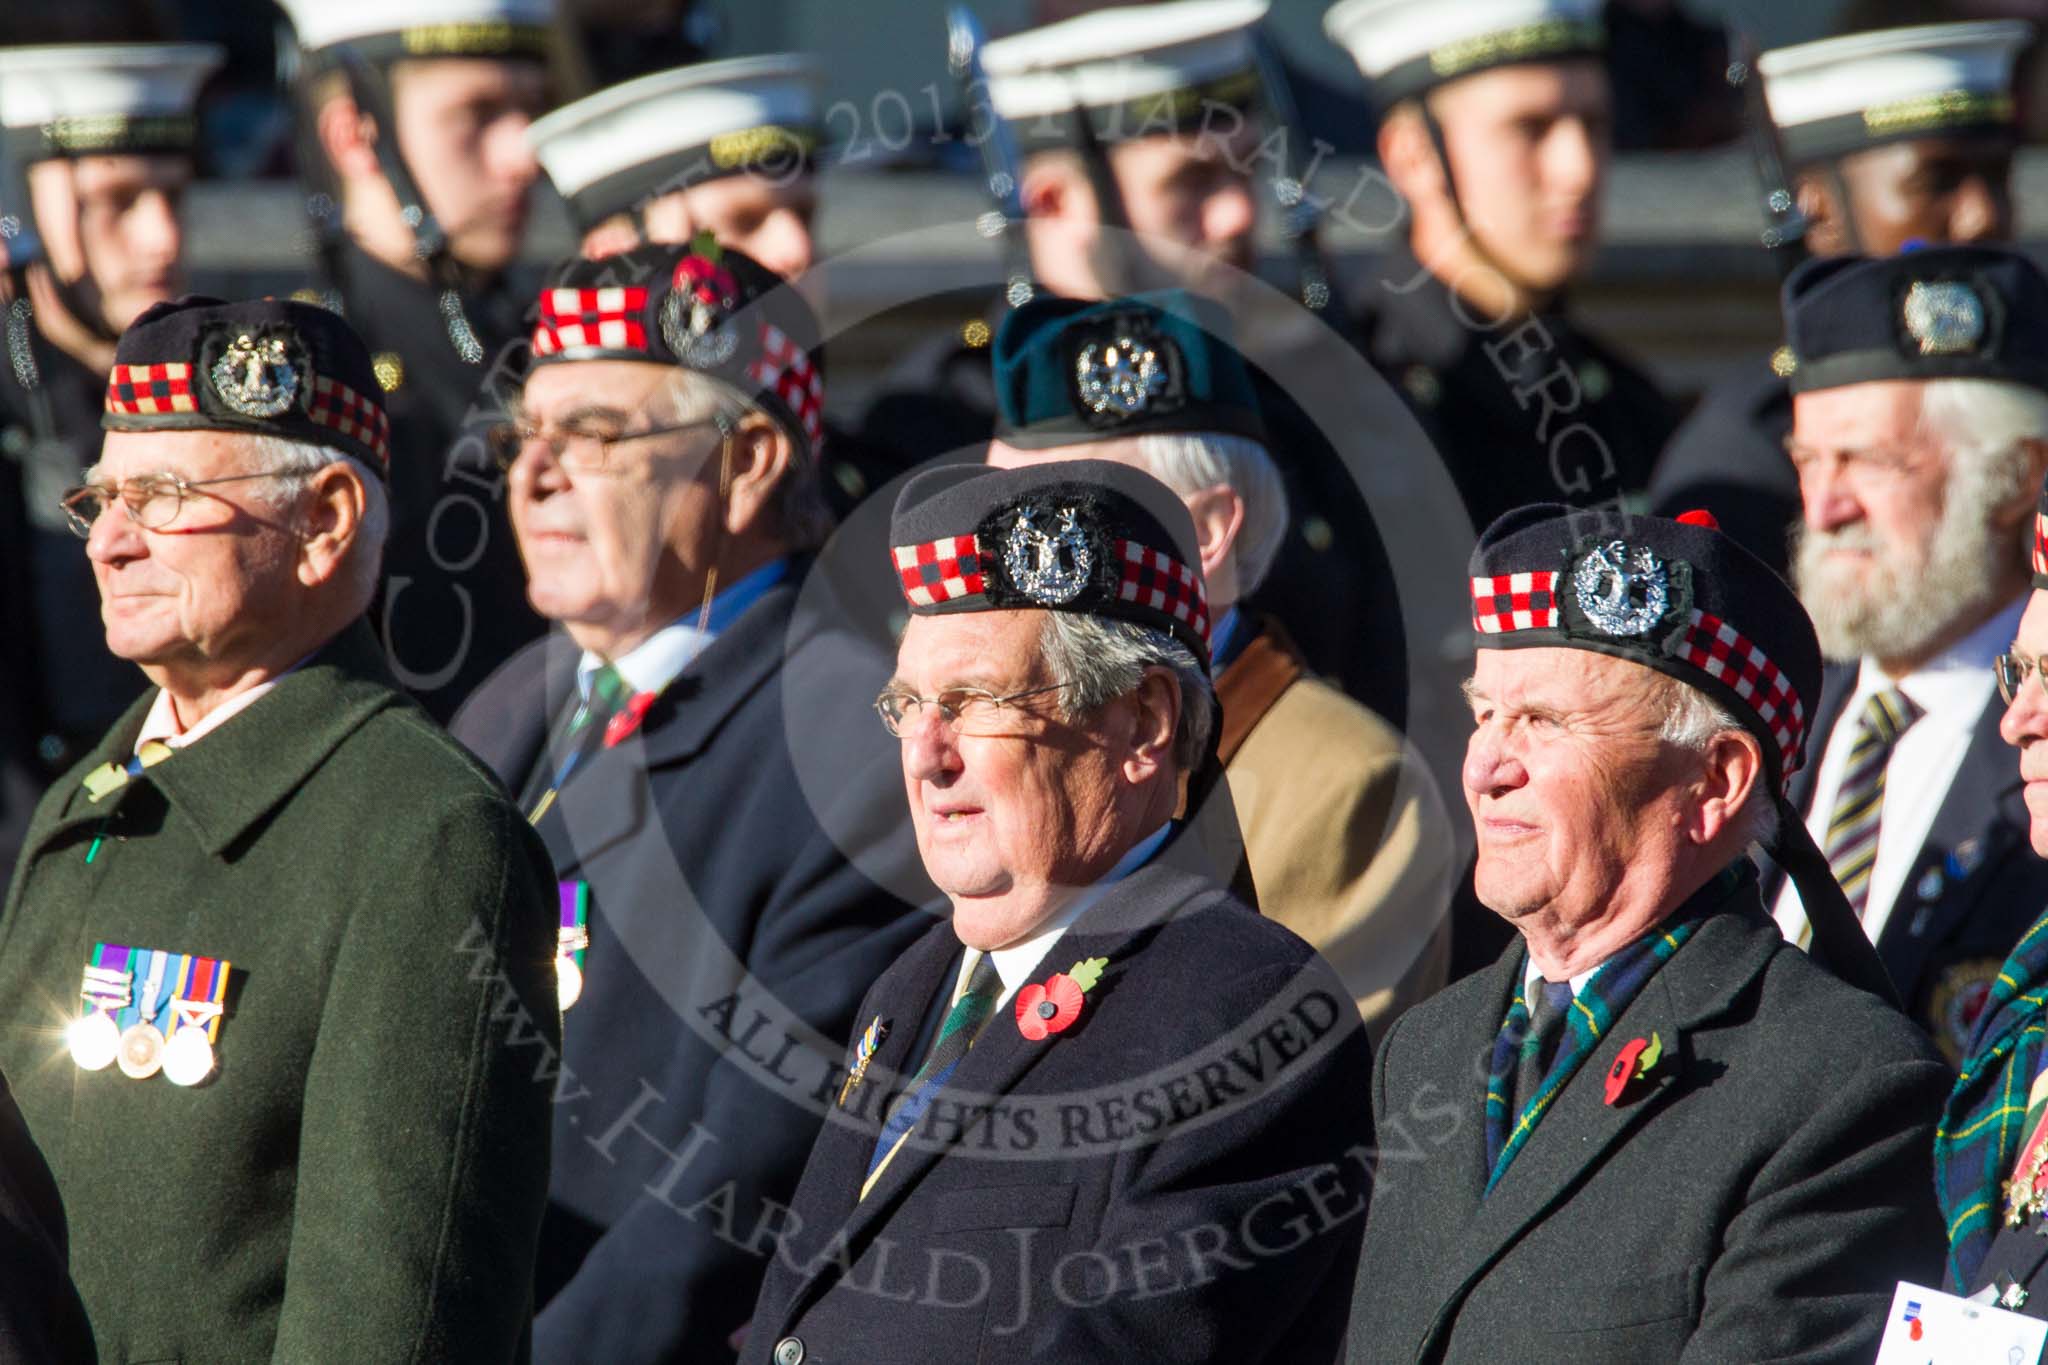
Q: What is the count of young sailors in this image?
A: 6